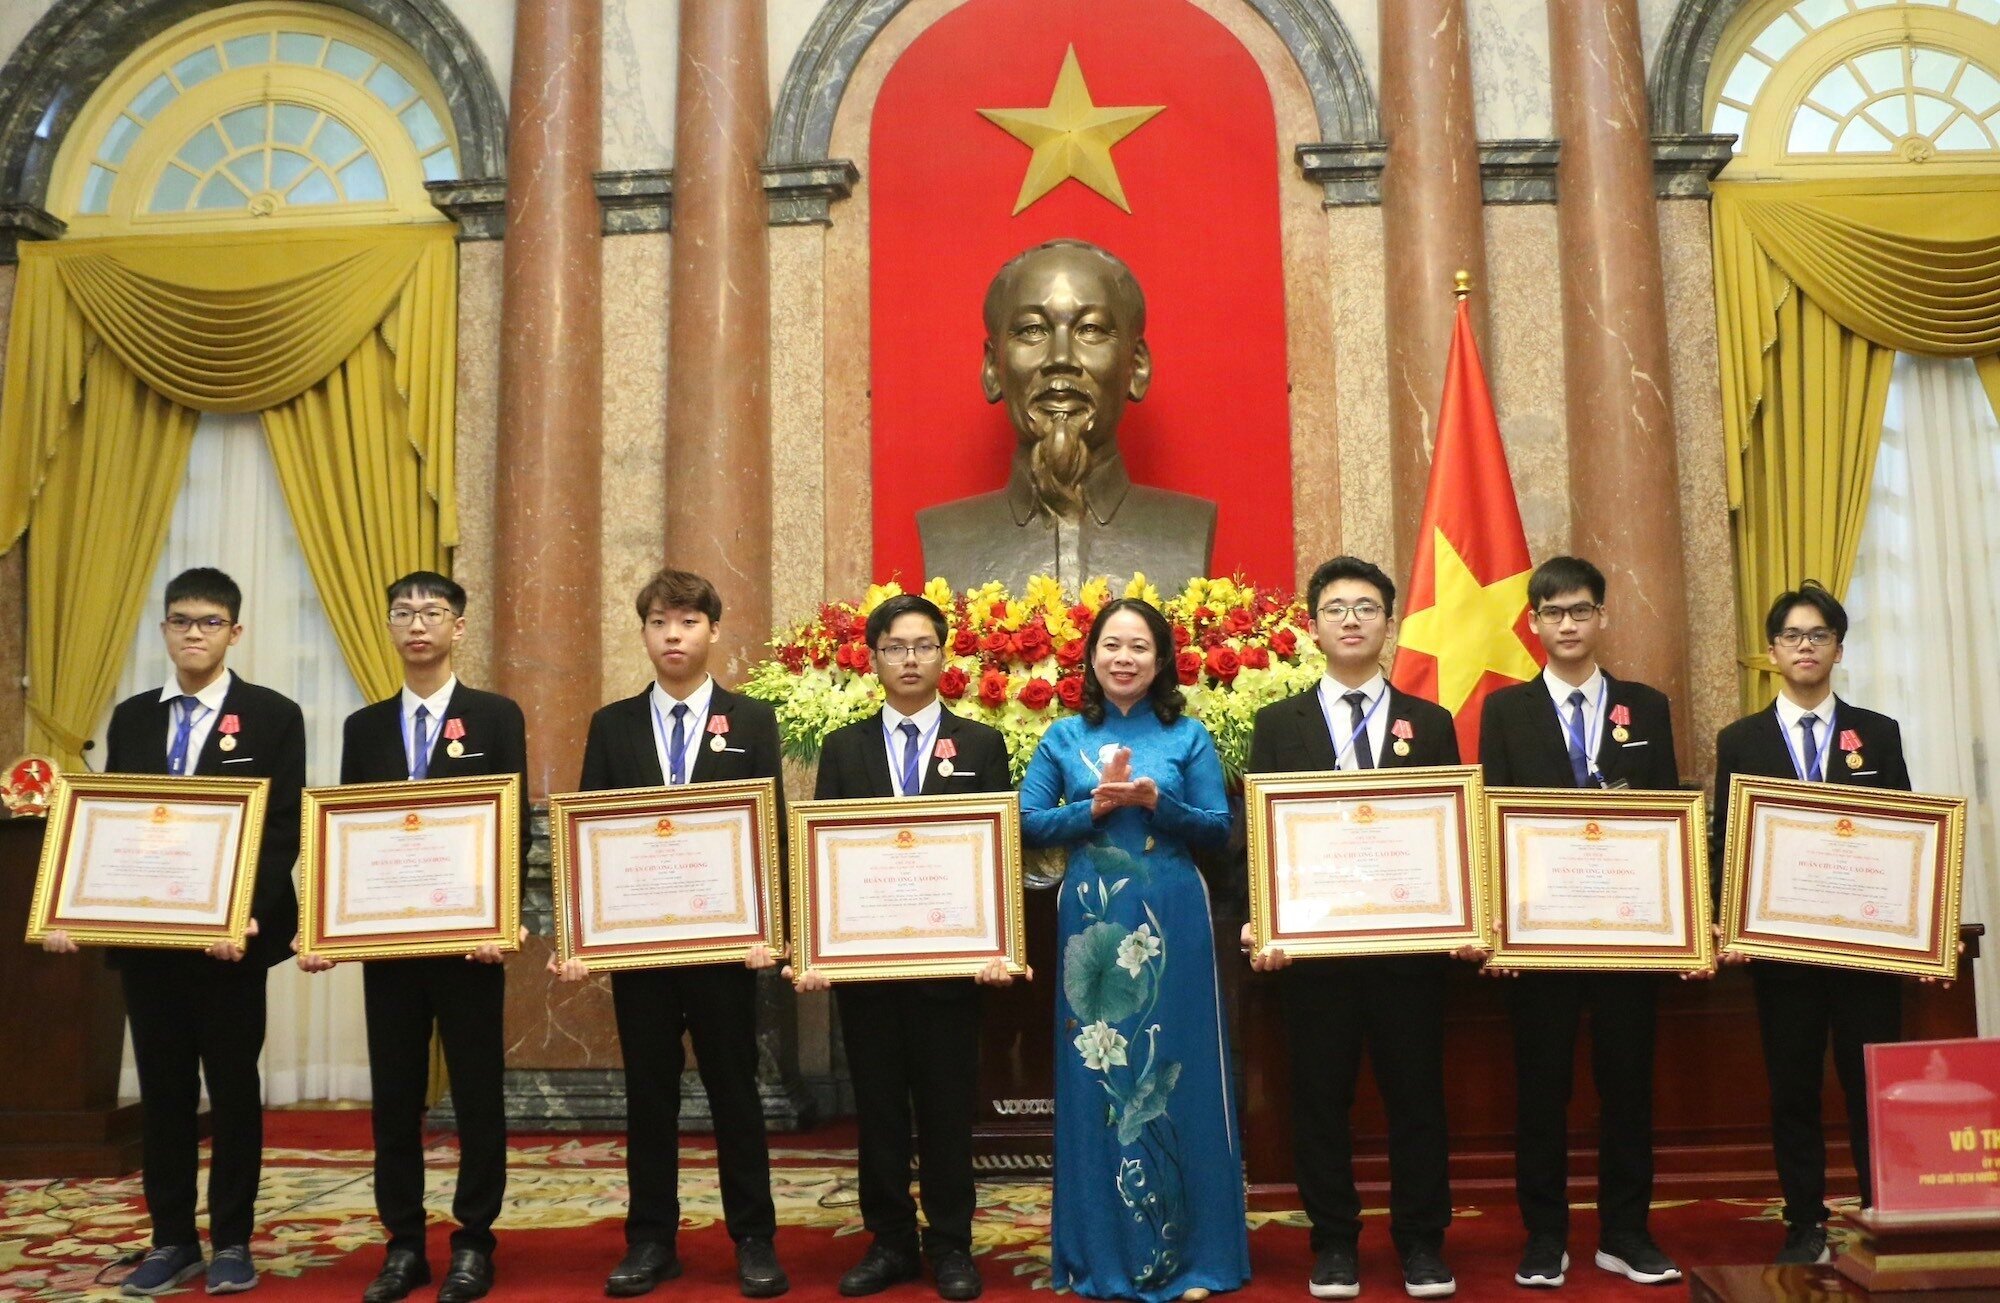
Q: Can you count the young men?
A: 7